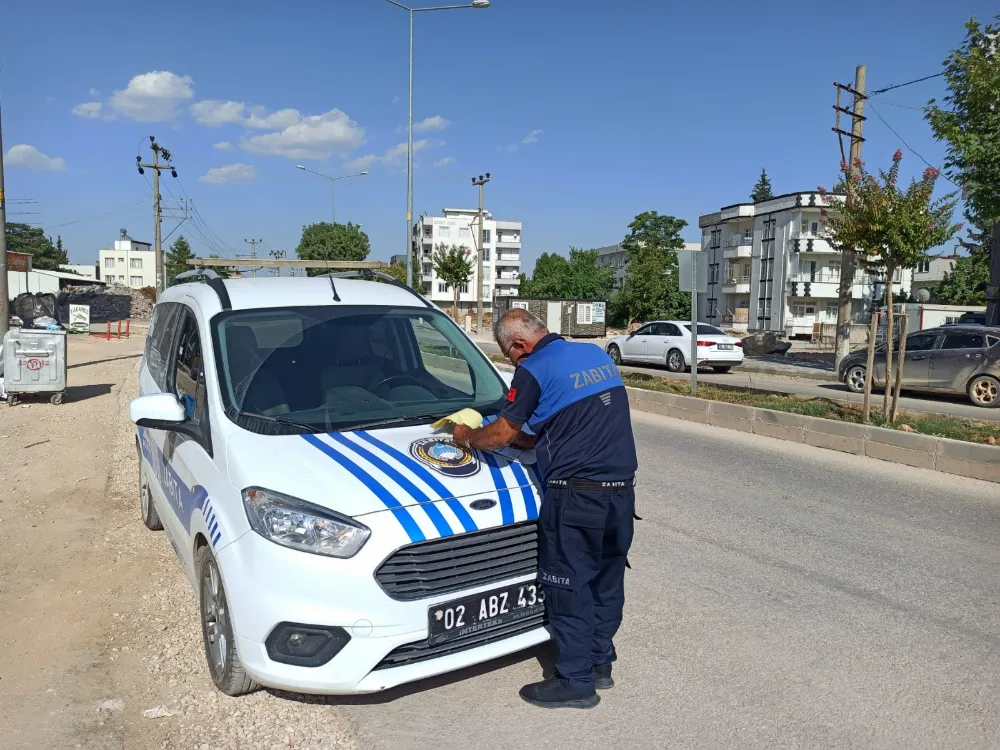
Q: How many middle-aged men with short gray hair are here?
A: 1